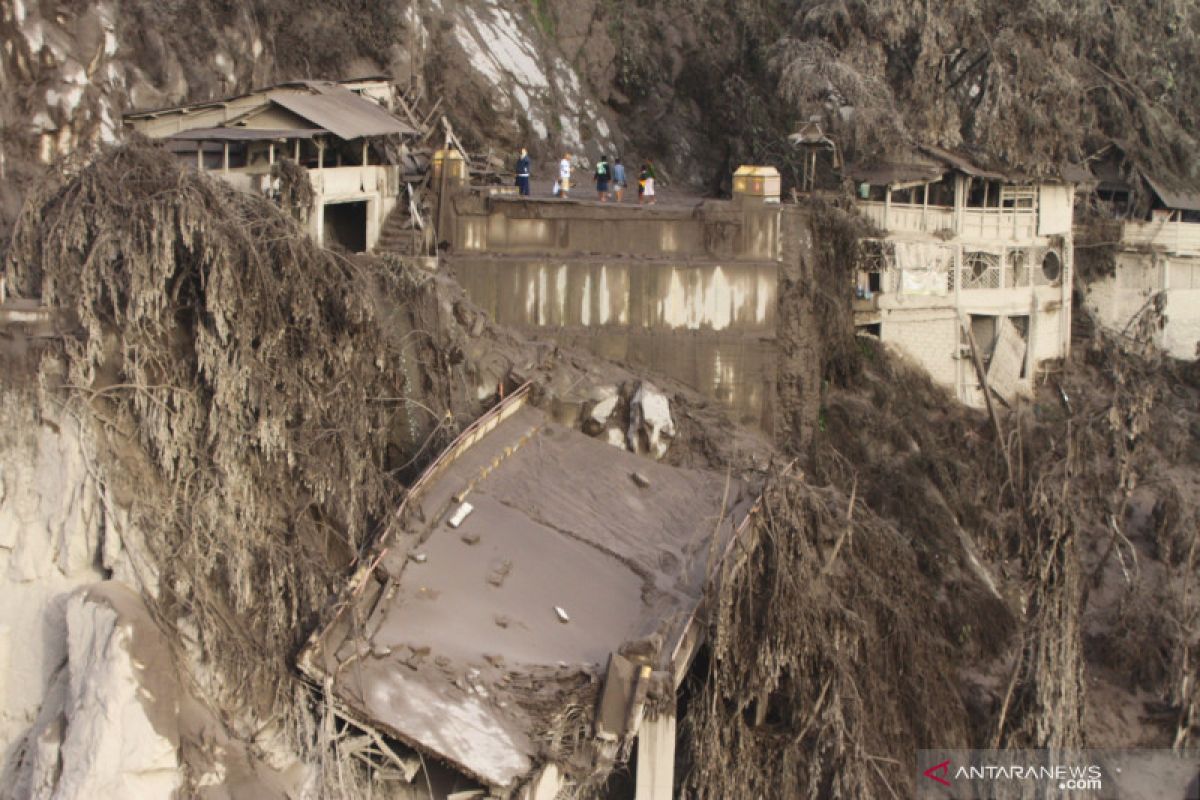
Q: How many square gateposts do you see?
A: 2